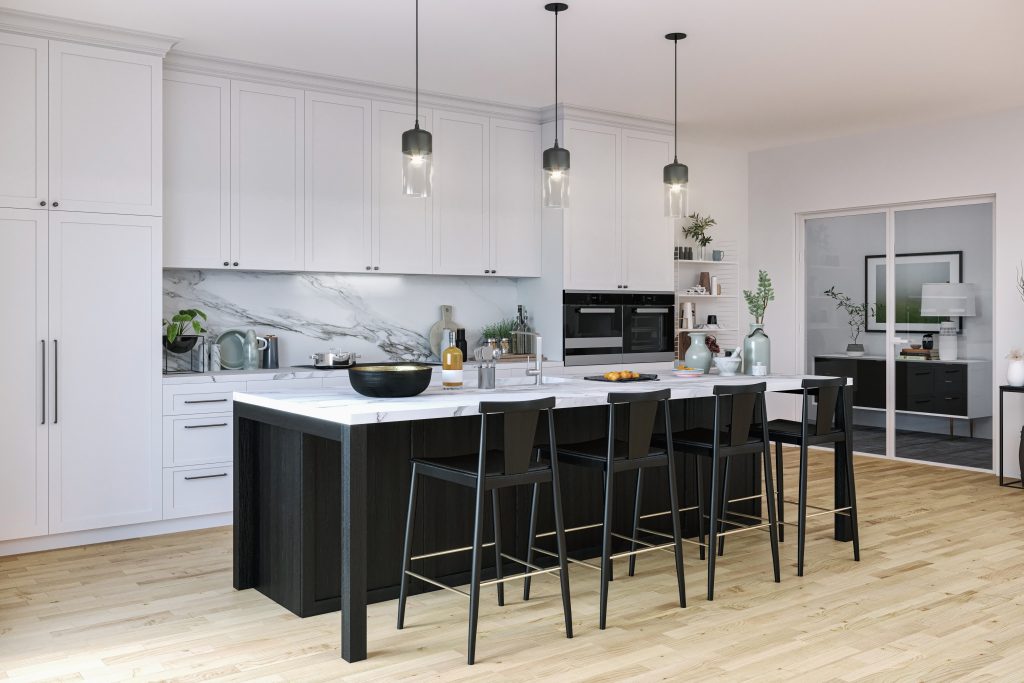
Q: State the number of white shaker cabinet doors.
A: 12